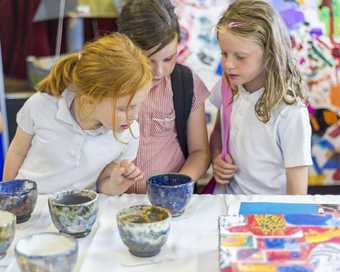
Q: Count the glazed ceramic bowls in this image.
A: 6